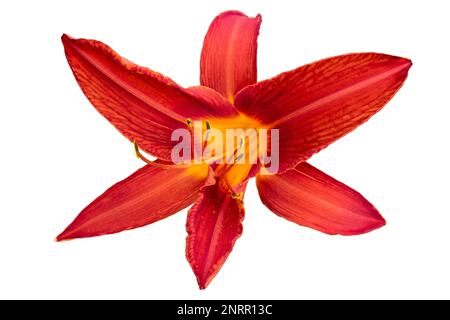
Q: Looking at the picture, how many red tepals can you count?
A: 6